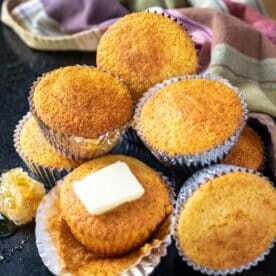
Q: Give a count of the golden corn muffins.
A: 7